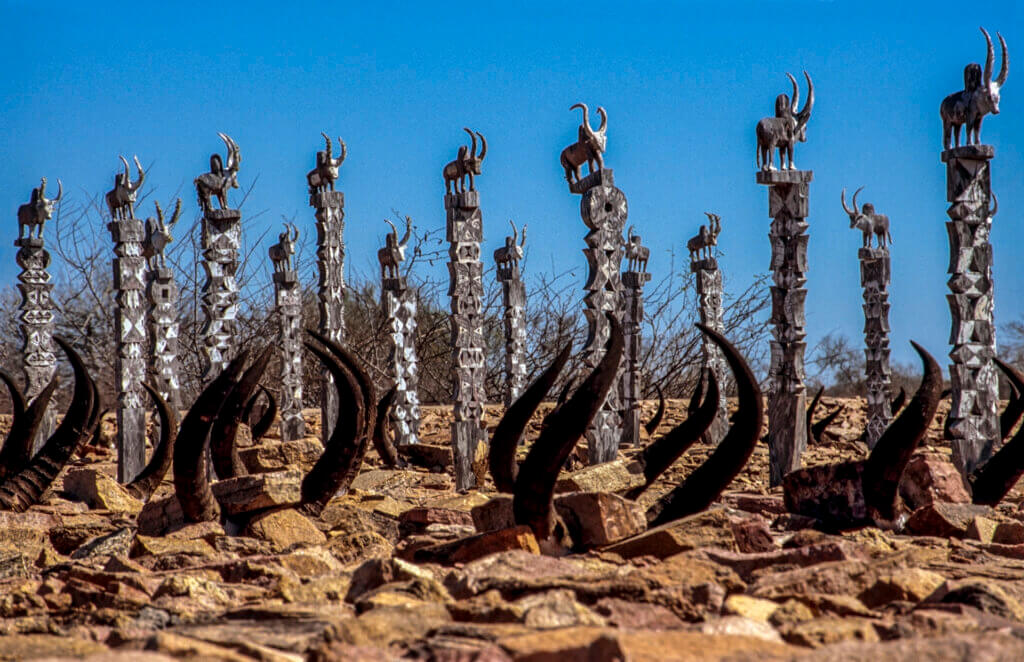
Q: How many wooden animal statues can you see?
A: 15